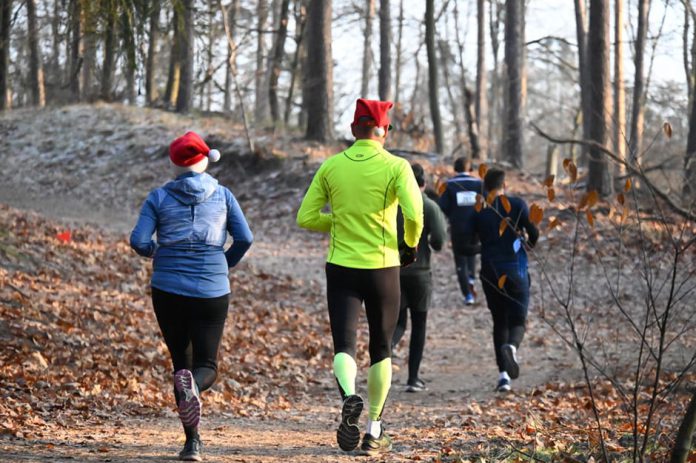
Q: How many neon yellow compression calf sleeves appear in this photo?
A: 2